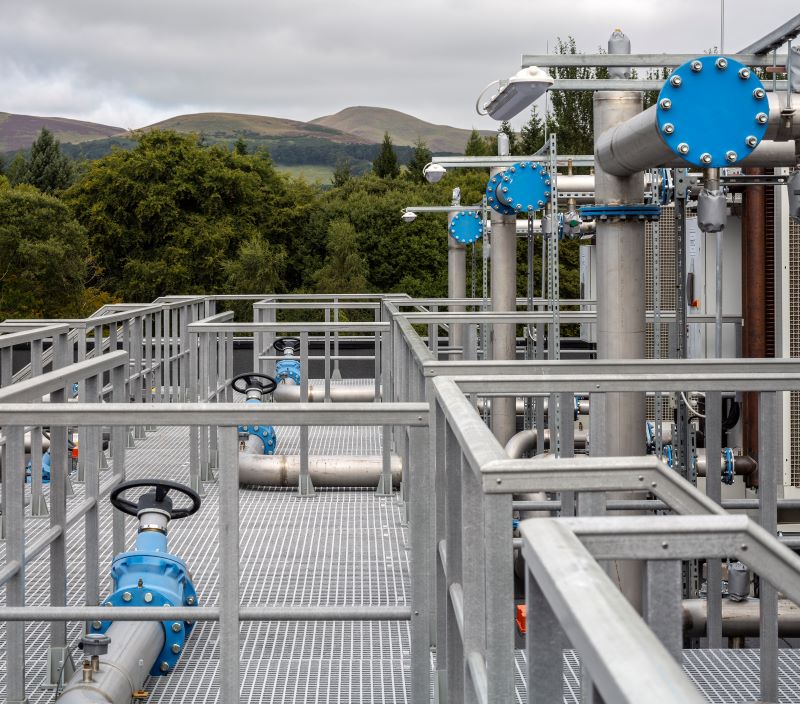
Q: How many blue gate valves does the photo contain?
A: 3